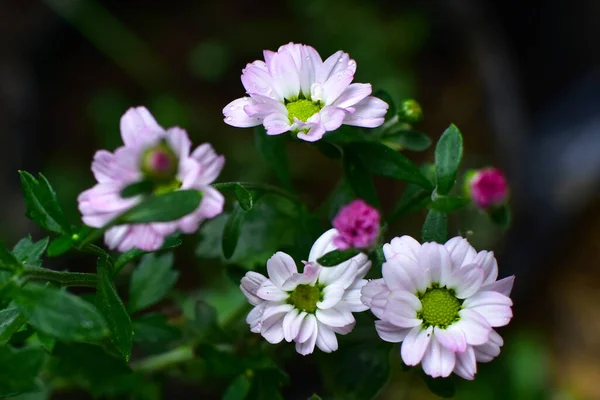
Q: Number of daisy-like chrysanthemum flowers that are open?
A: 4